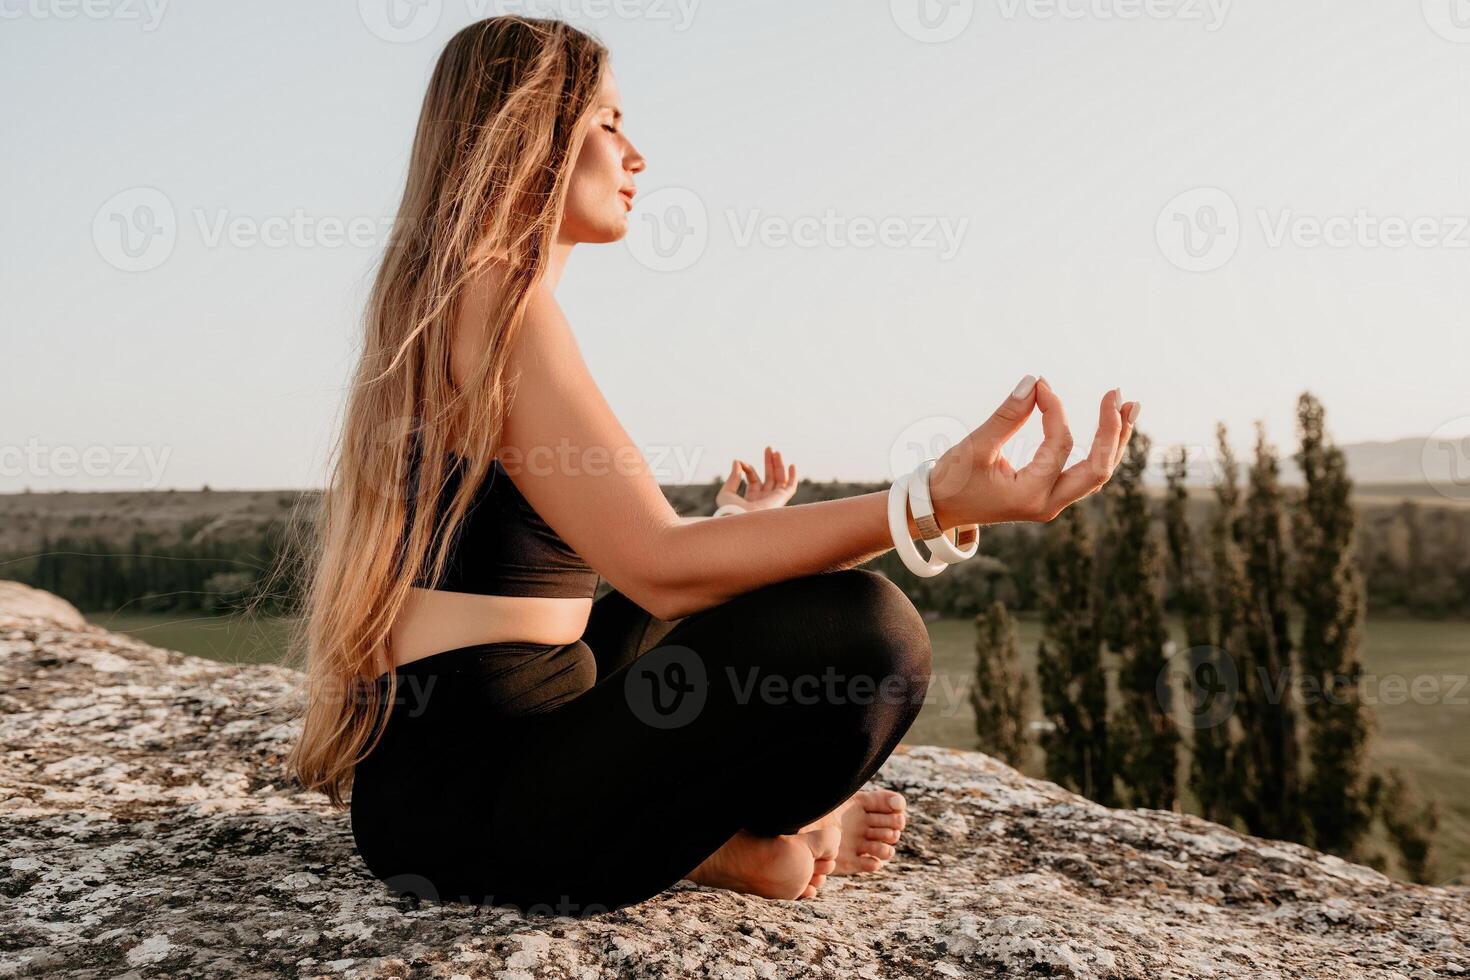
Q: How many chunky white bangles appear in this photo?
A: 3